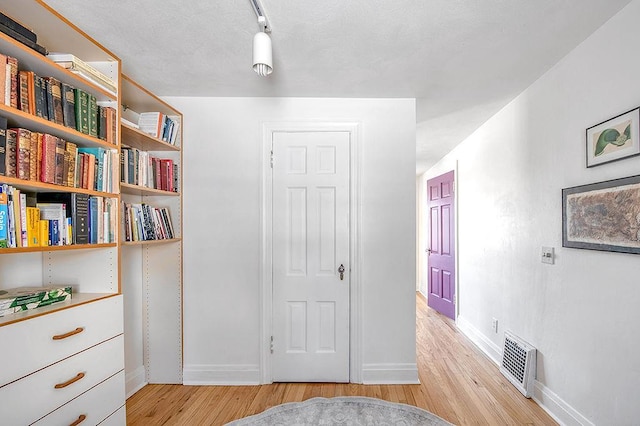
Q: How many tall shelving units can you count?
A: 2